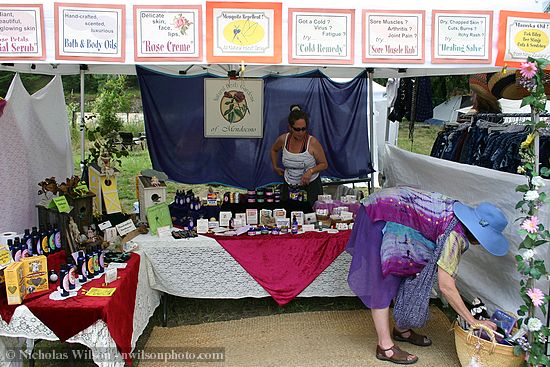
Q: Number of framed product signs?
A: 8